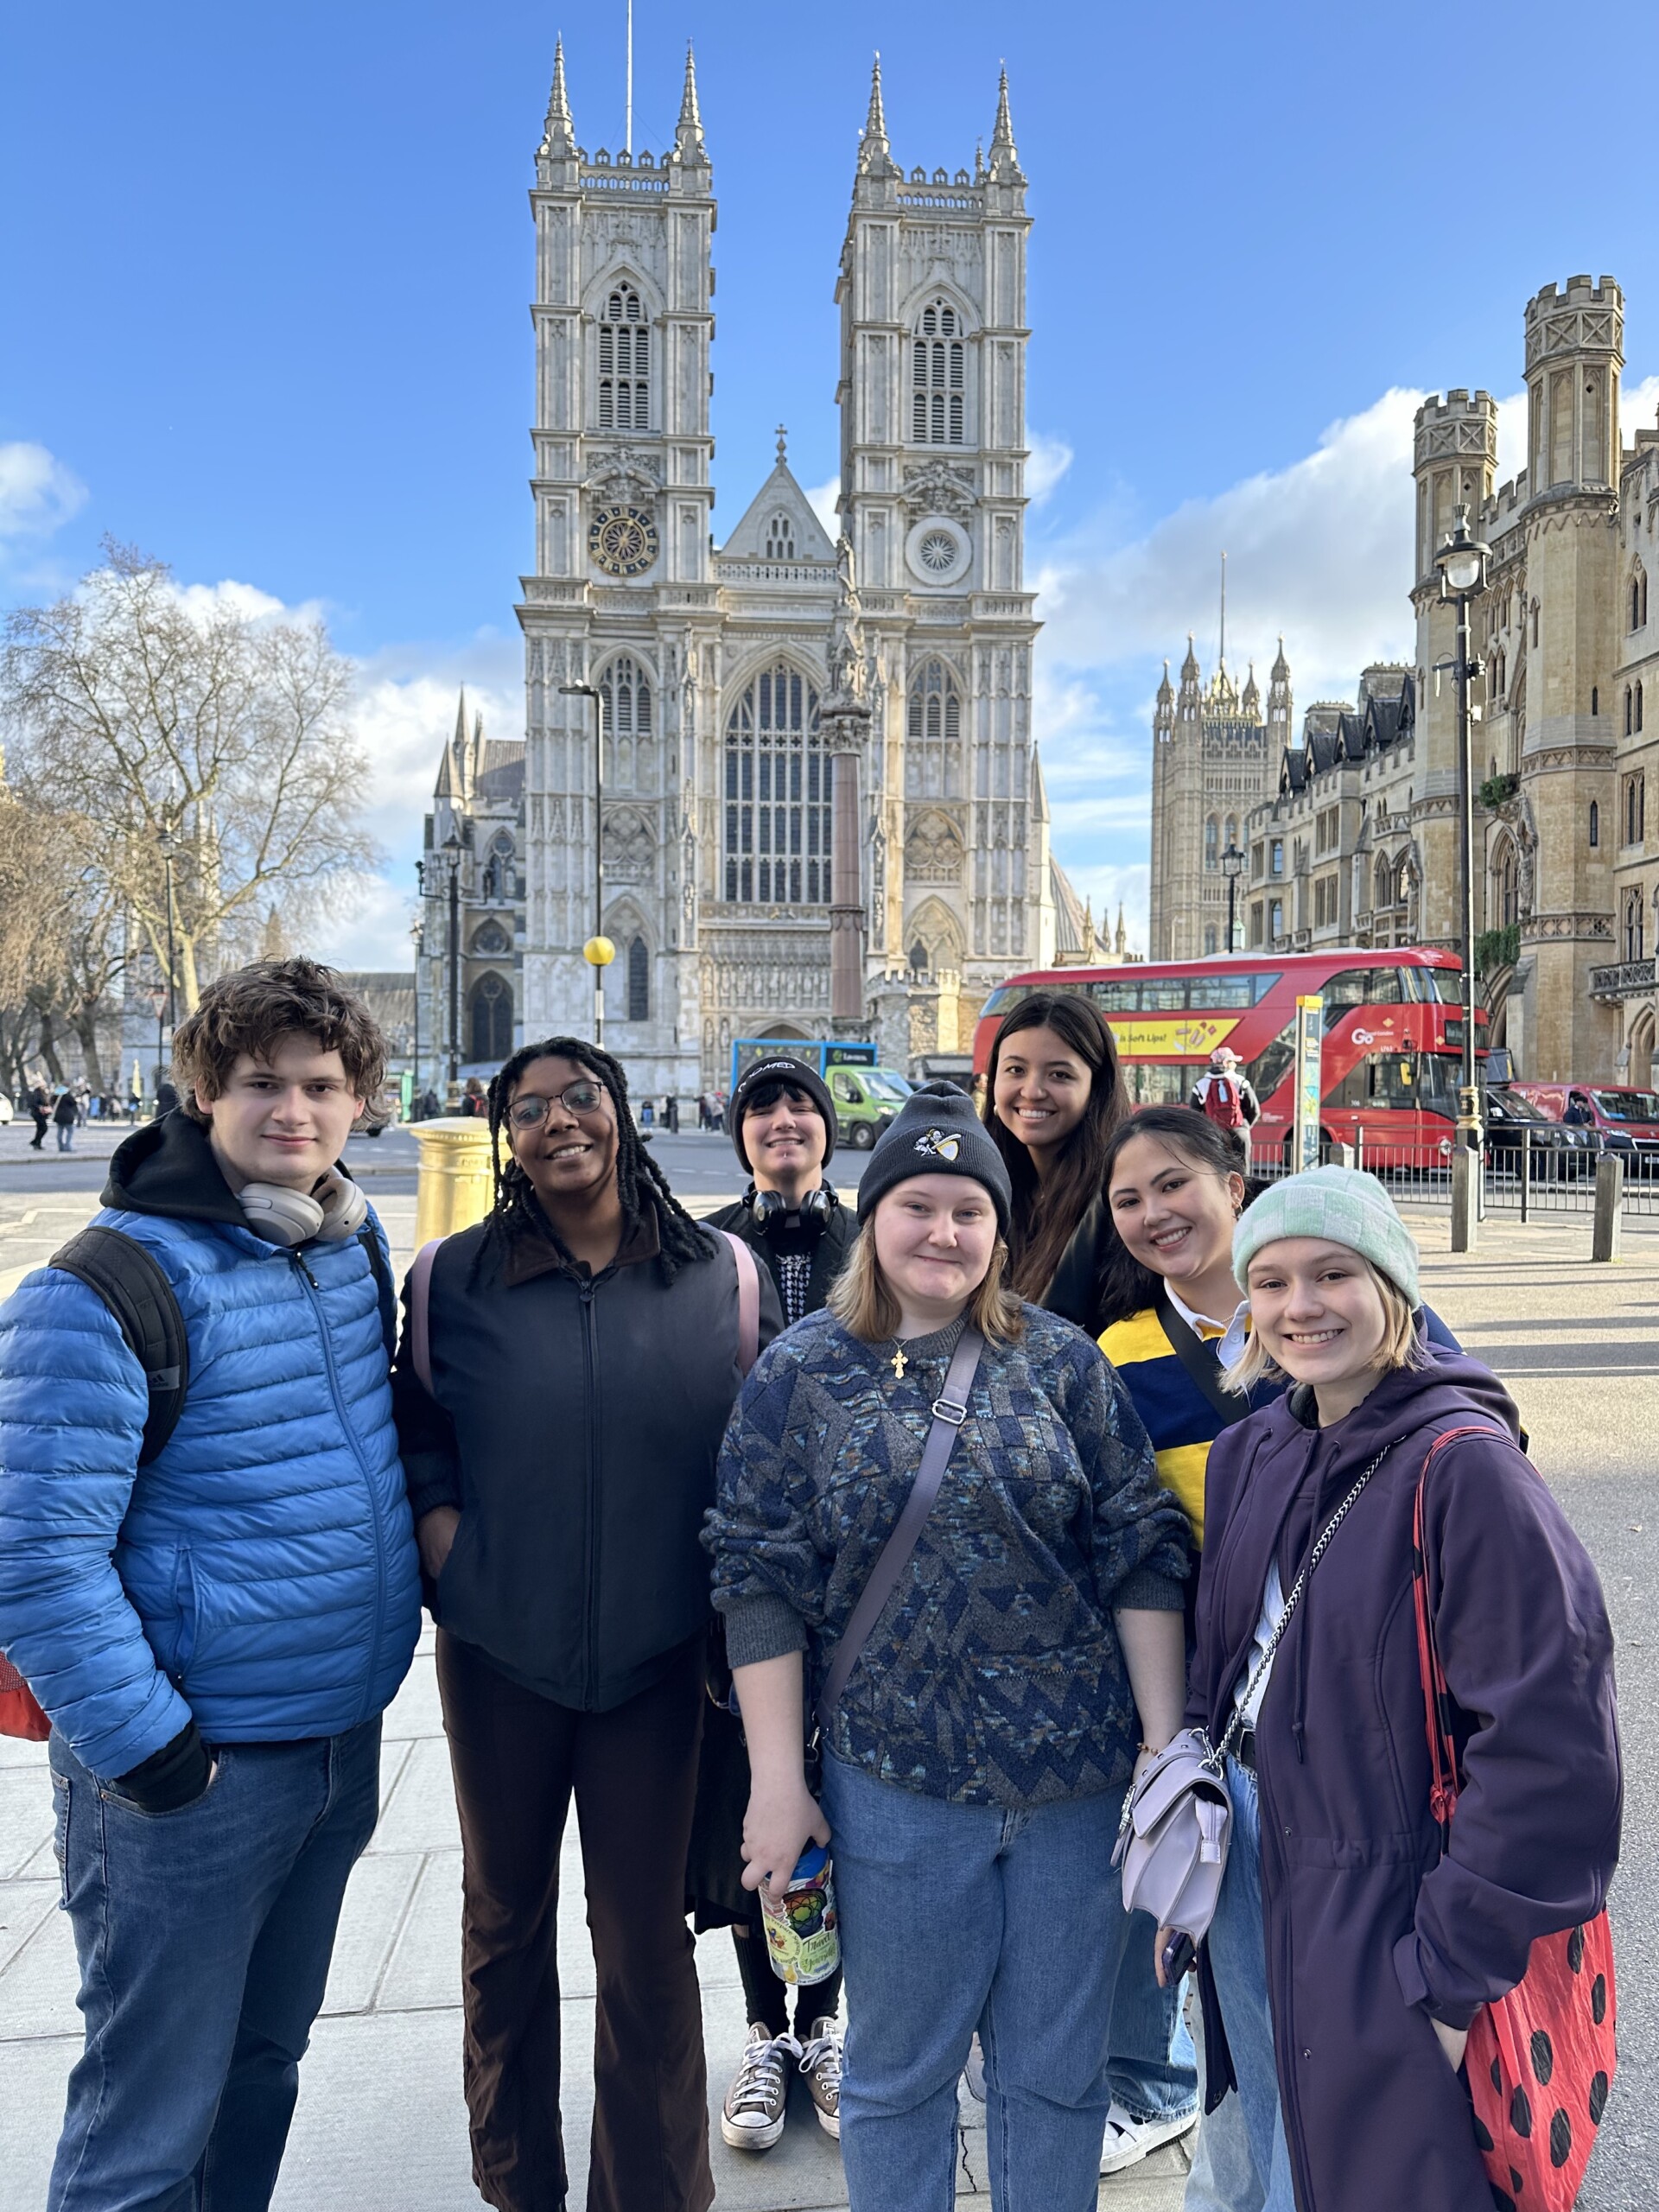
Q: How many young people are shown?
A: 7